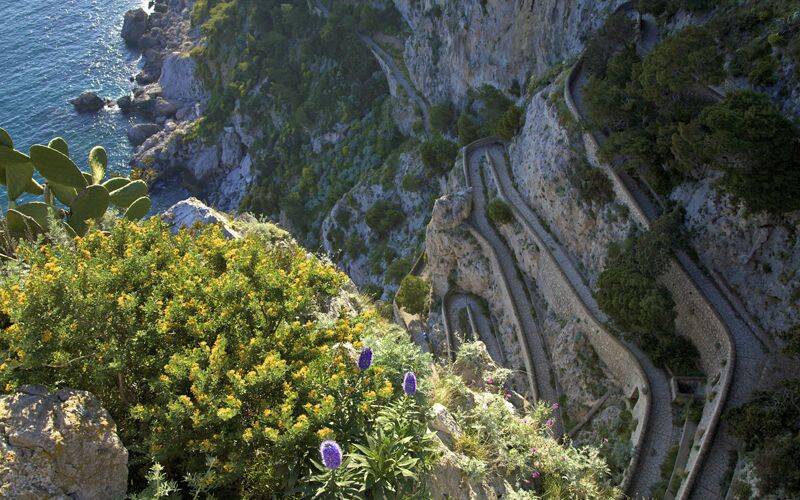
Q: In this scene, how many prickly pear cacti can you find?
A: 1